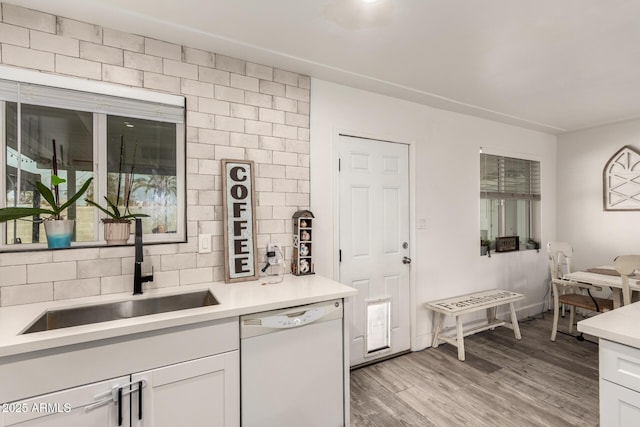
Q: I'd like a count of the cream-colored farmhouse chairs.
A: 2